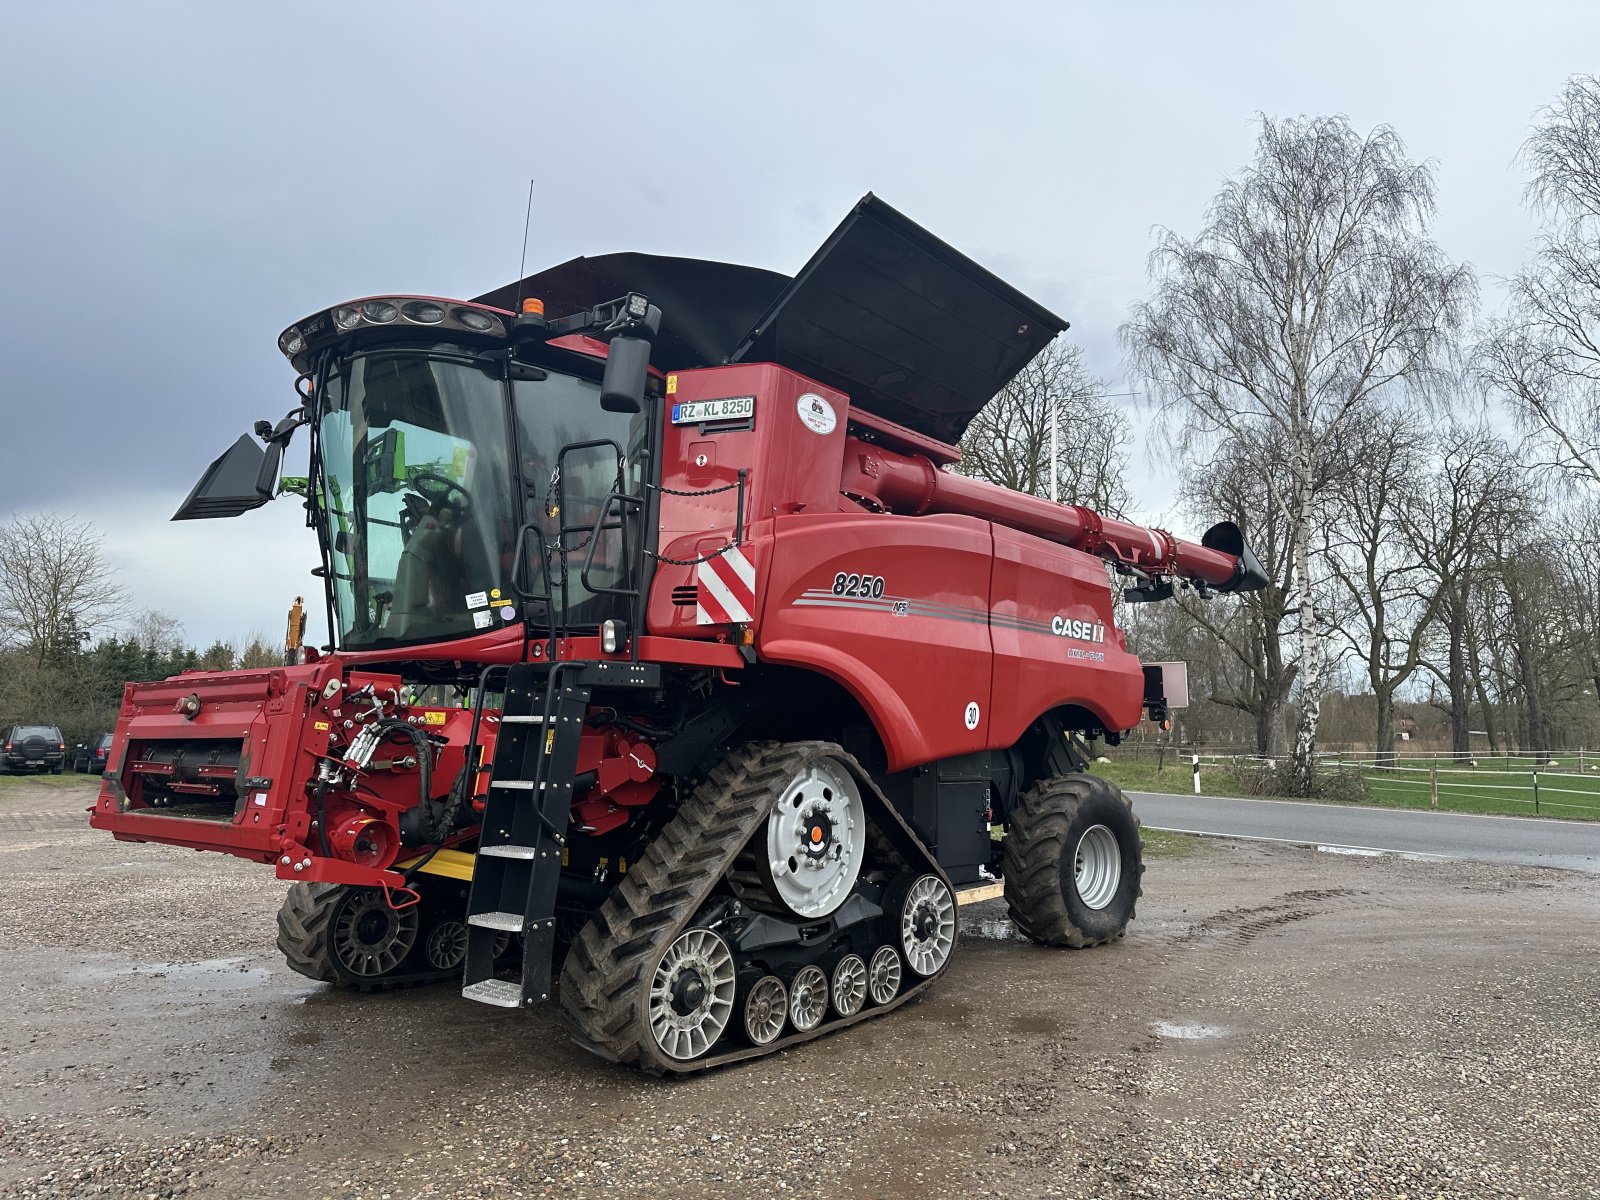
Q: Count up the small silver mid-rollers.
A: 4